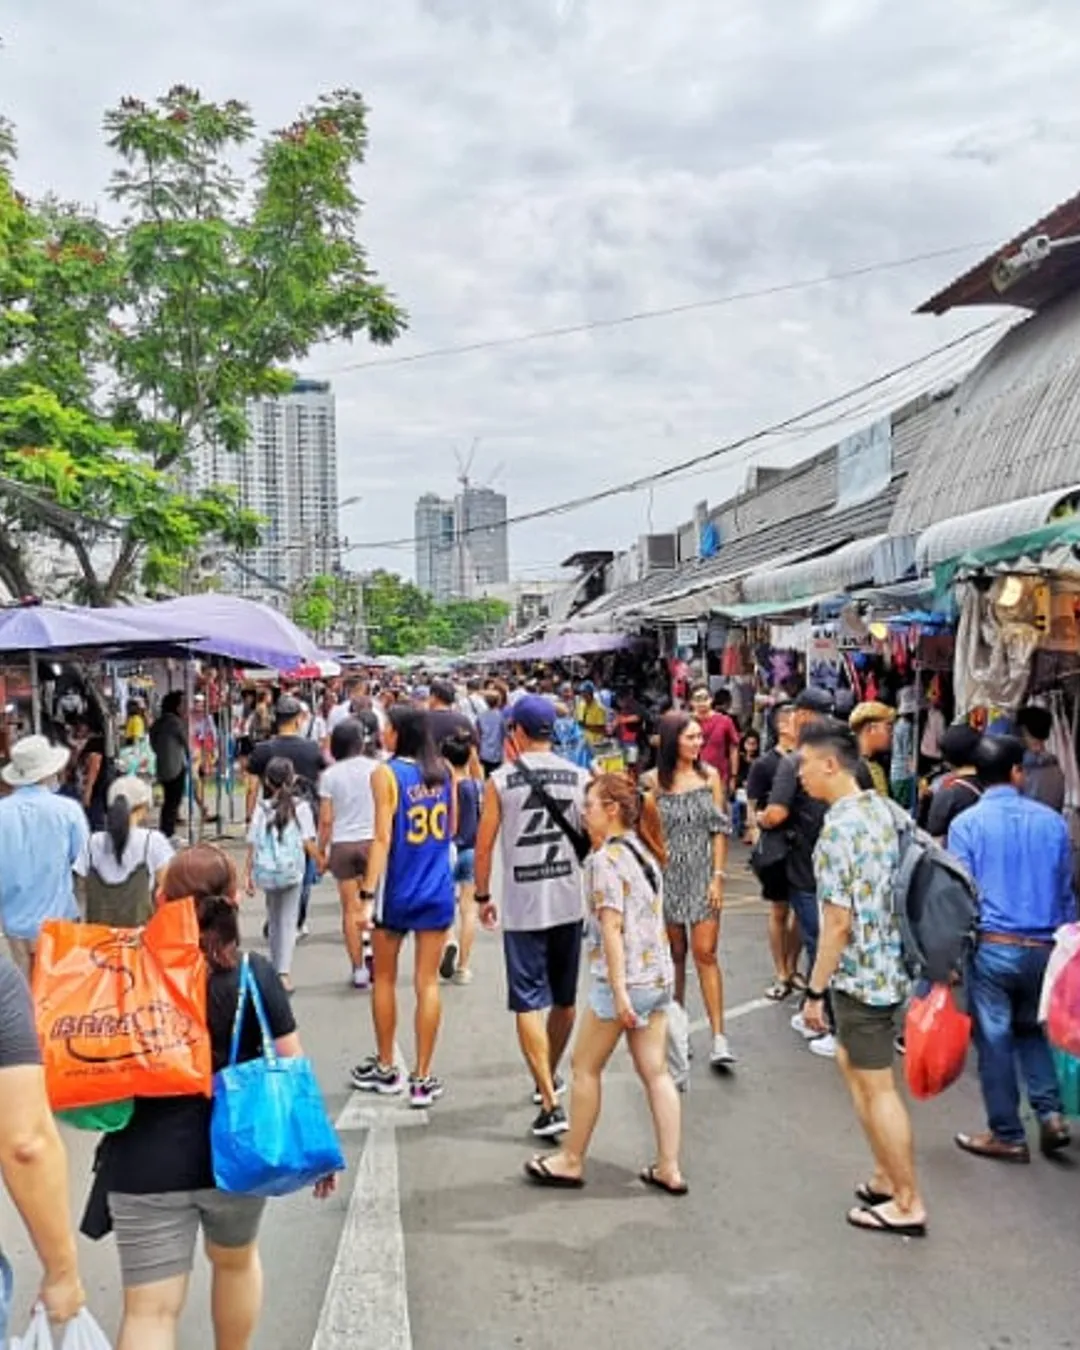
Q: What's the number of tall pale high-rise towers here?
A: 3